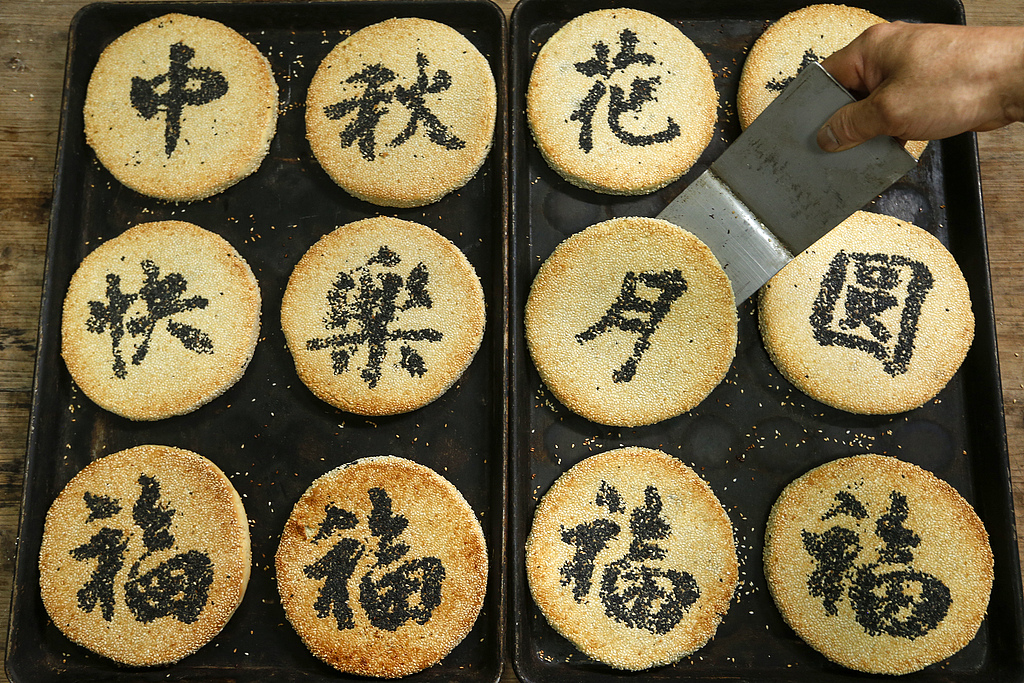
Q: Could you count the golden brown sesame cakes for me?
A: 12